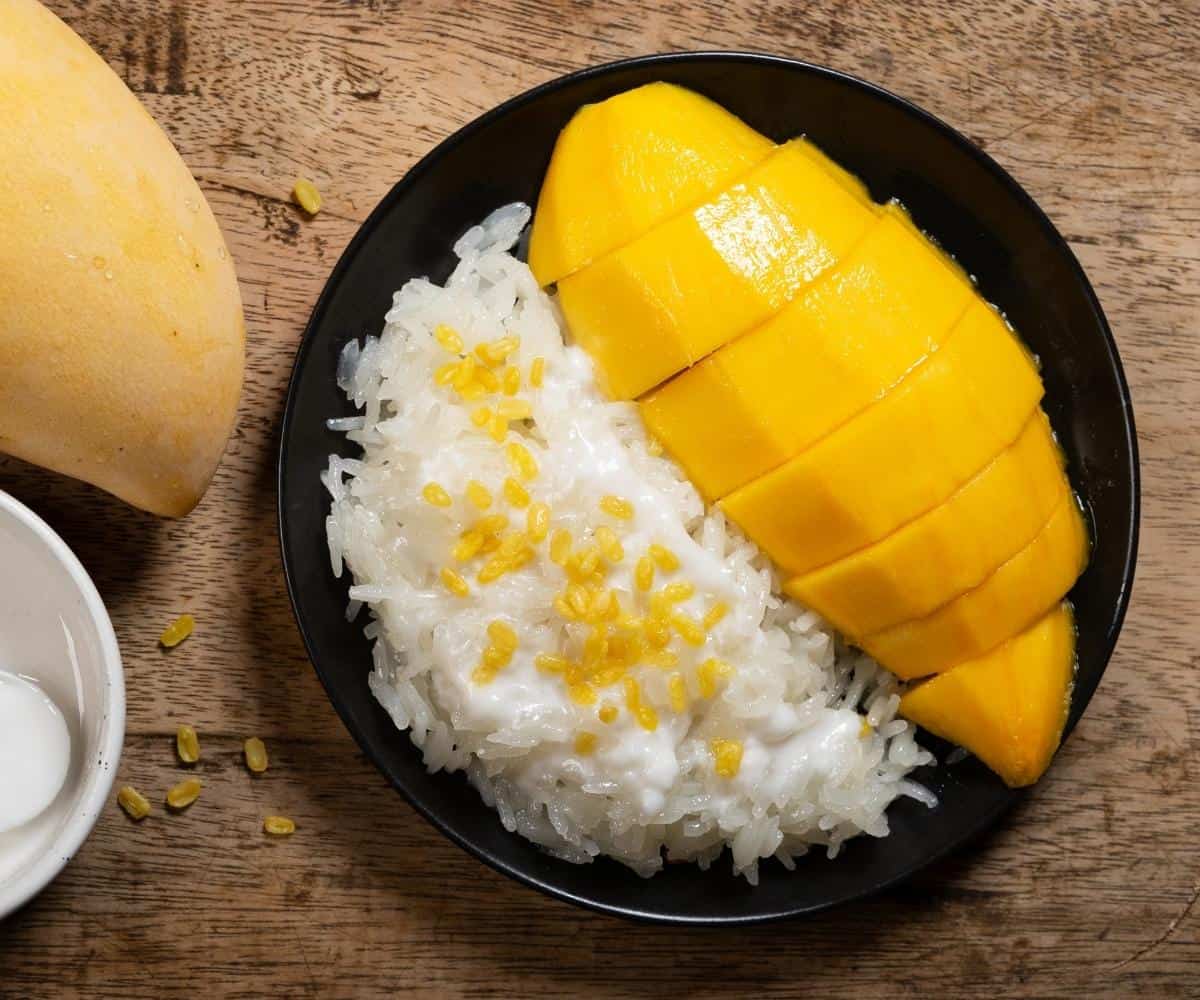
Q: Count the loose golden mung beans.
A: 7